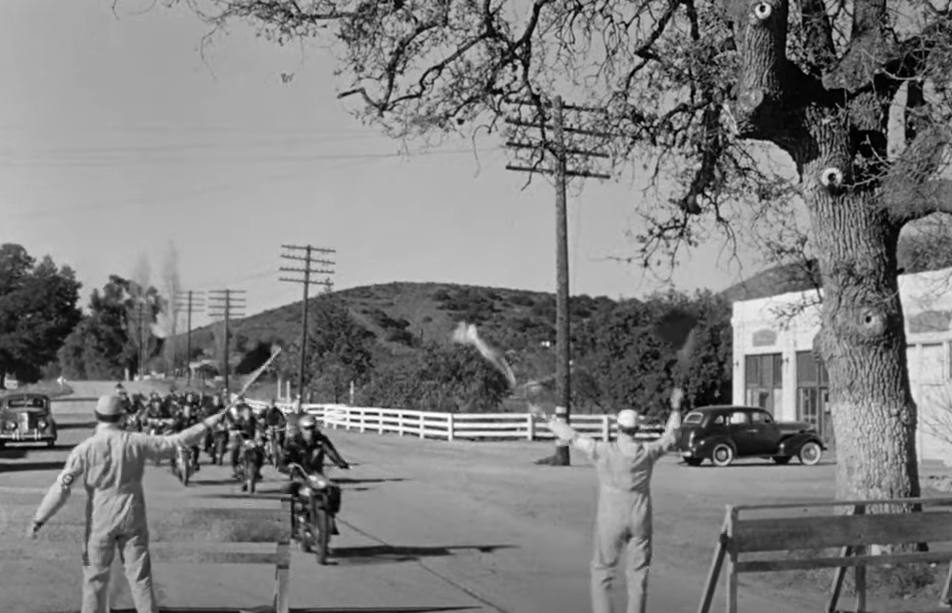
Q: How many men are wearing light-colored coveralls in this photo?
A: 2